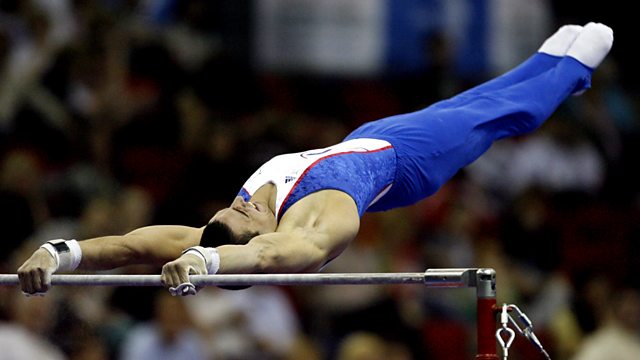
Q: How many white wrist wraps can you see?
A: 2